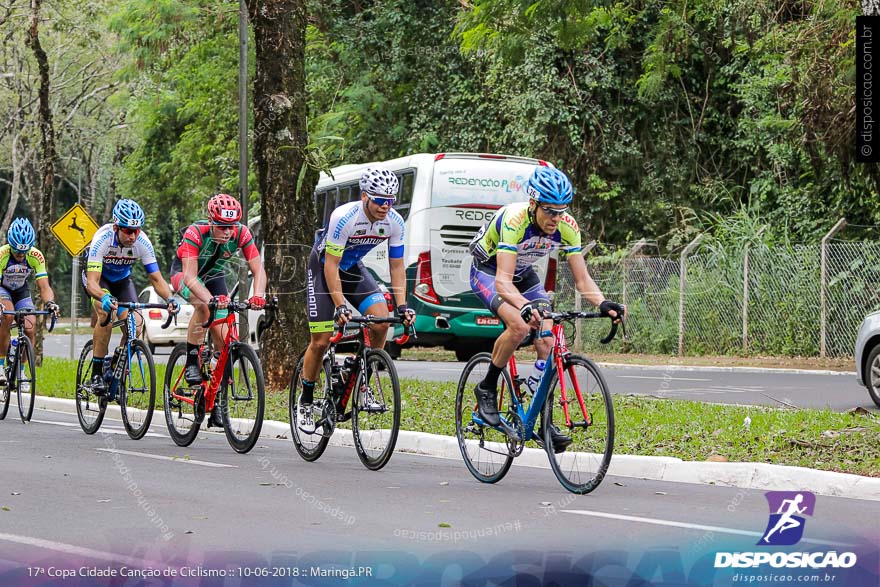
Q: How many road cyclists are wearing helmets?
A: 5